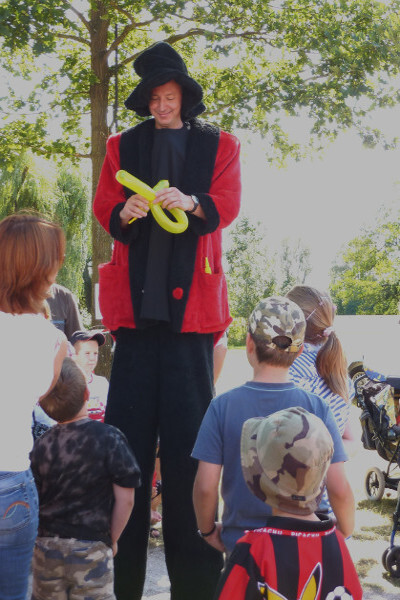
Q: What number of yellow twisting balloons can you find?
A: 1